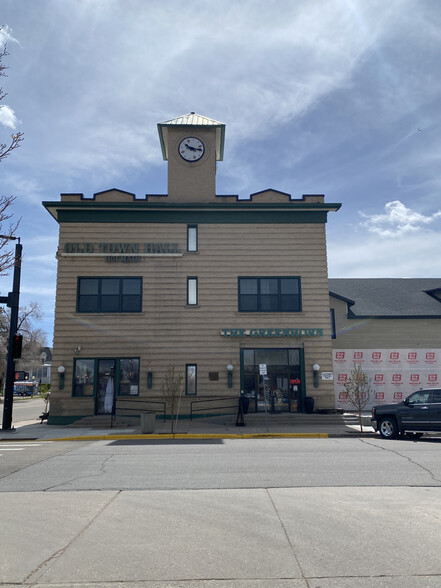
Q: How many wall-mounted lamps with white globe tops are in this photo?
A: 3